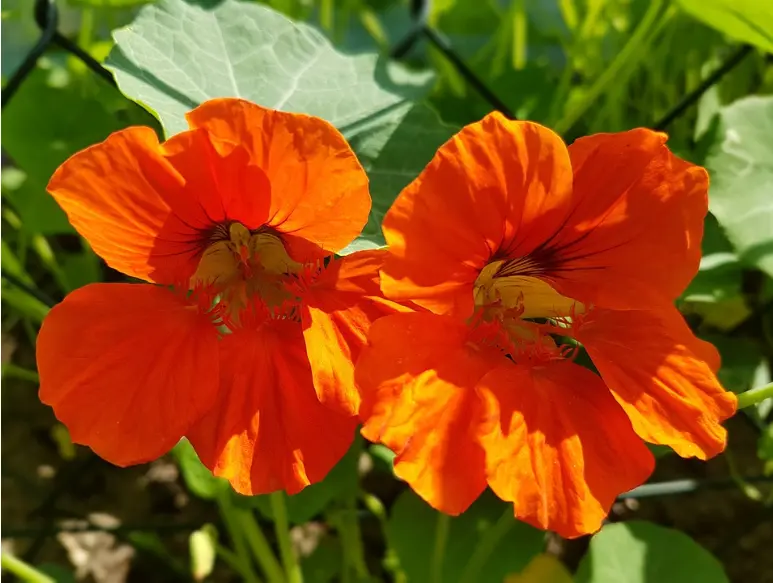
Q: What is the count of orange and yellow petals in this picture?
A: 10